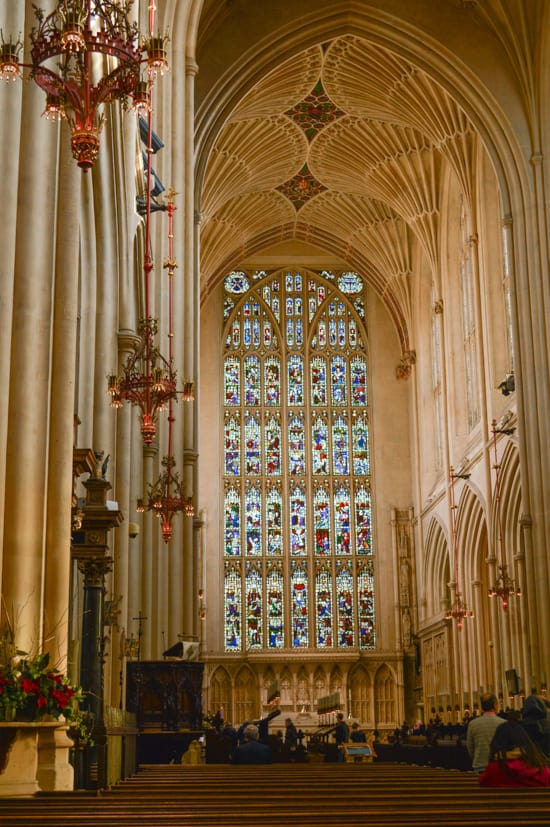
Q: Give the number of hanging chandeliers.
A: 5